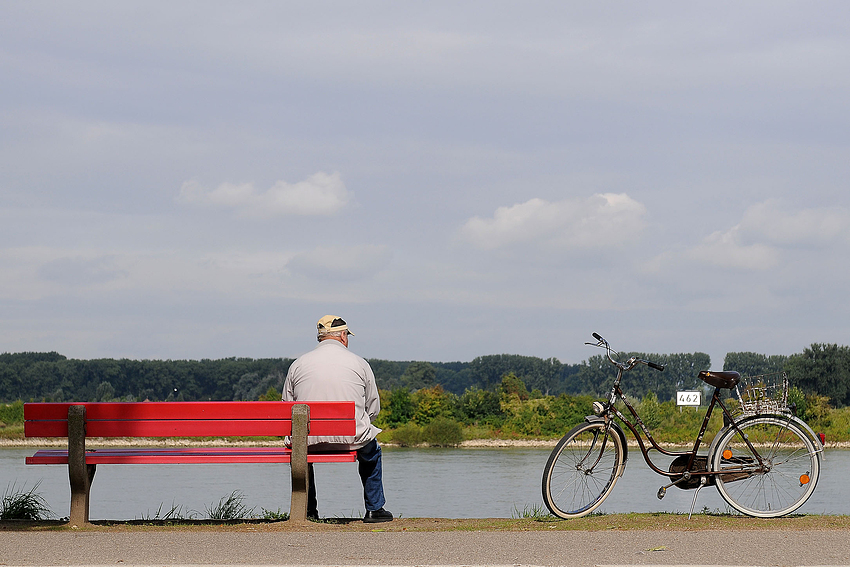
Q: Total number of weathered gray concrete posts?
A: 2